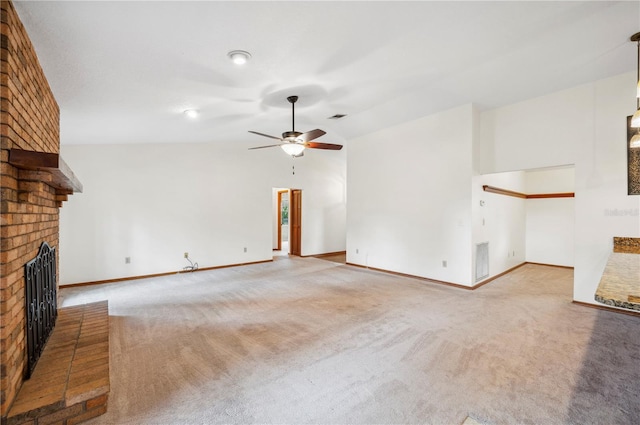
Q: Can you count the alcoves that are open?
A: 1